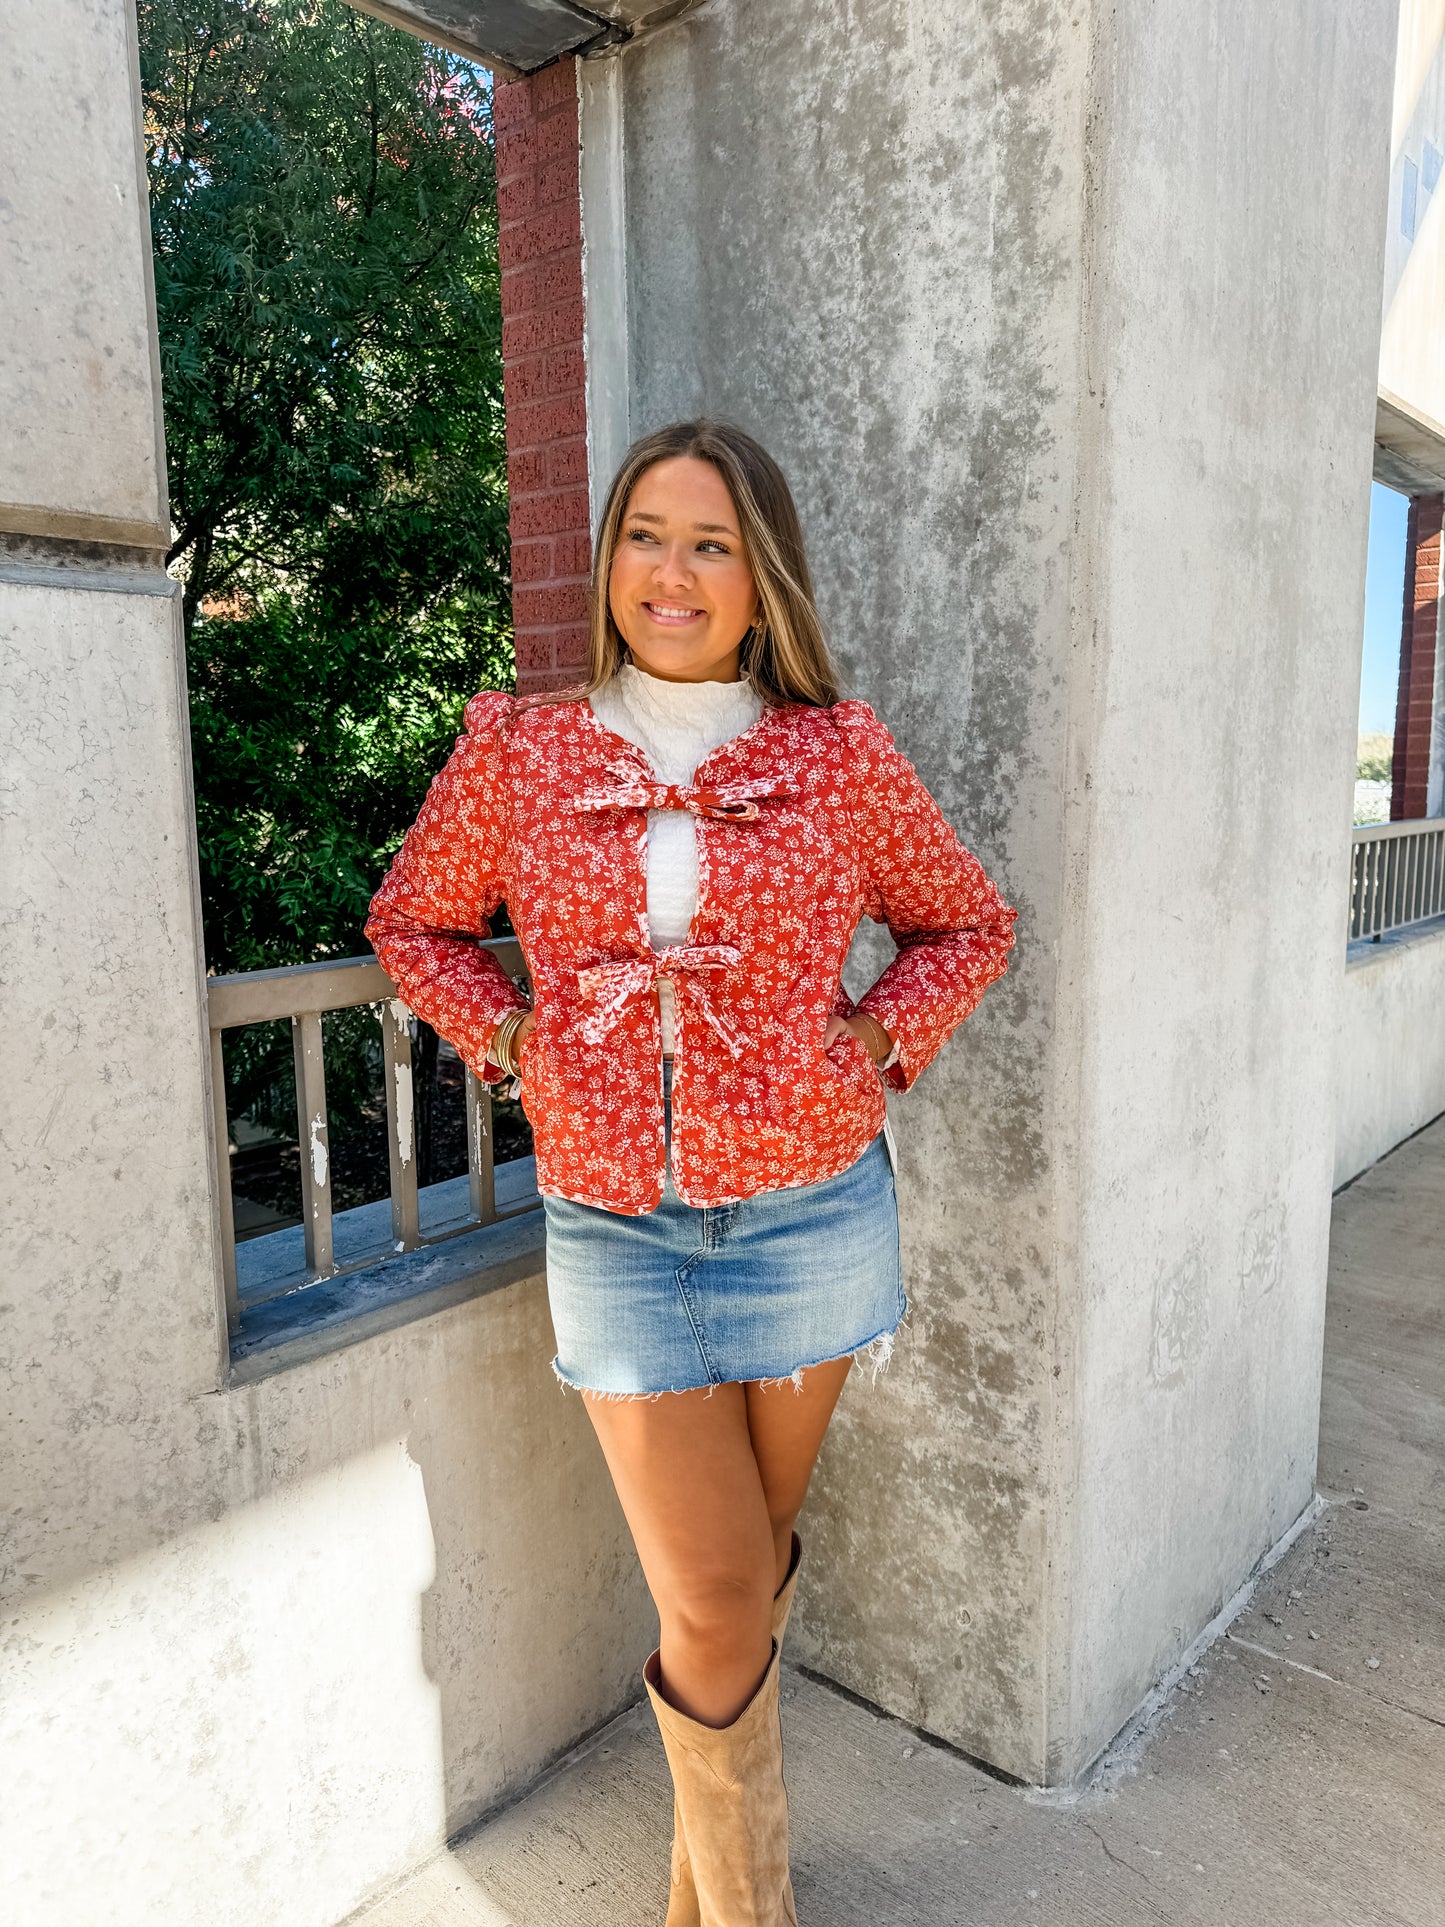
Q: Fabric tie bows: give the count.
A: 2